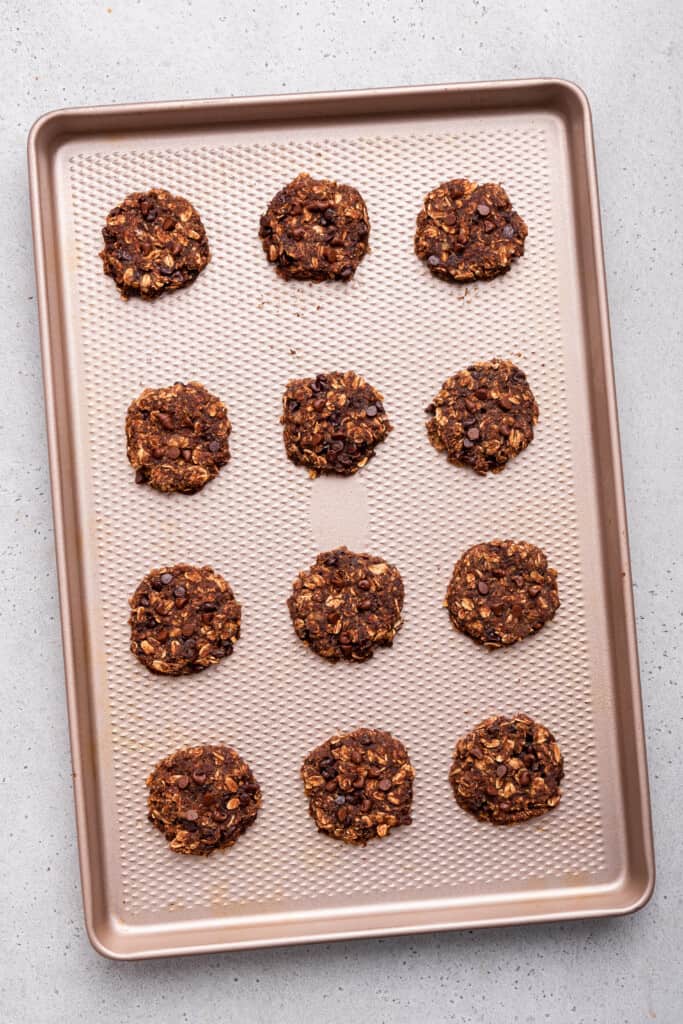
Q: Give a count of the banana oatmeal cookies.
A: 12